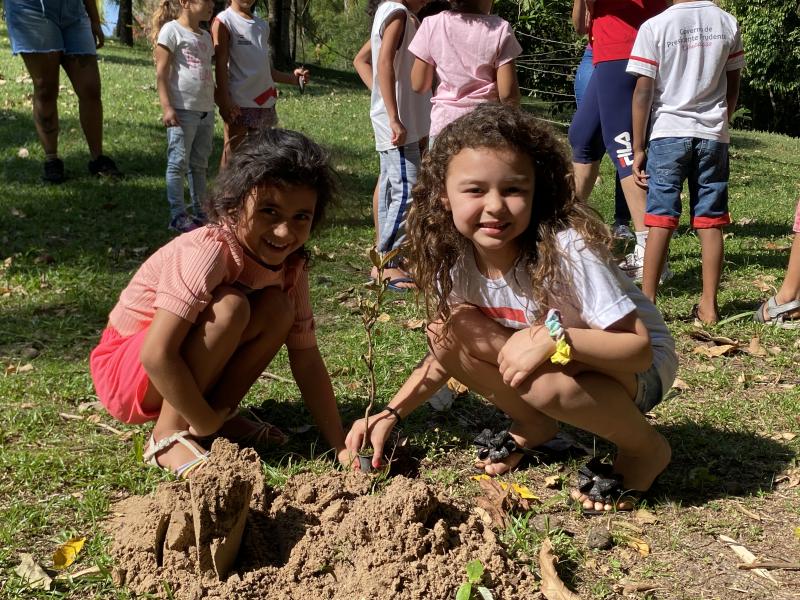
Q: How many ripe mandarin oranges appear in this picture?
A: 0